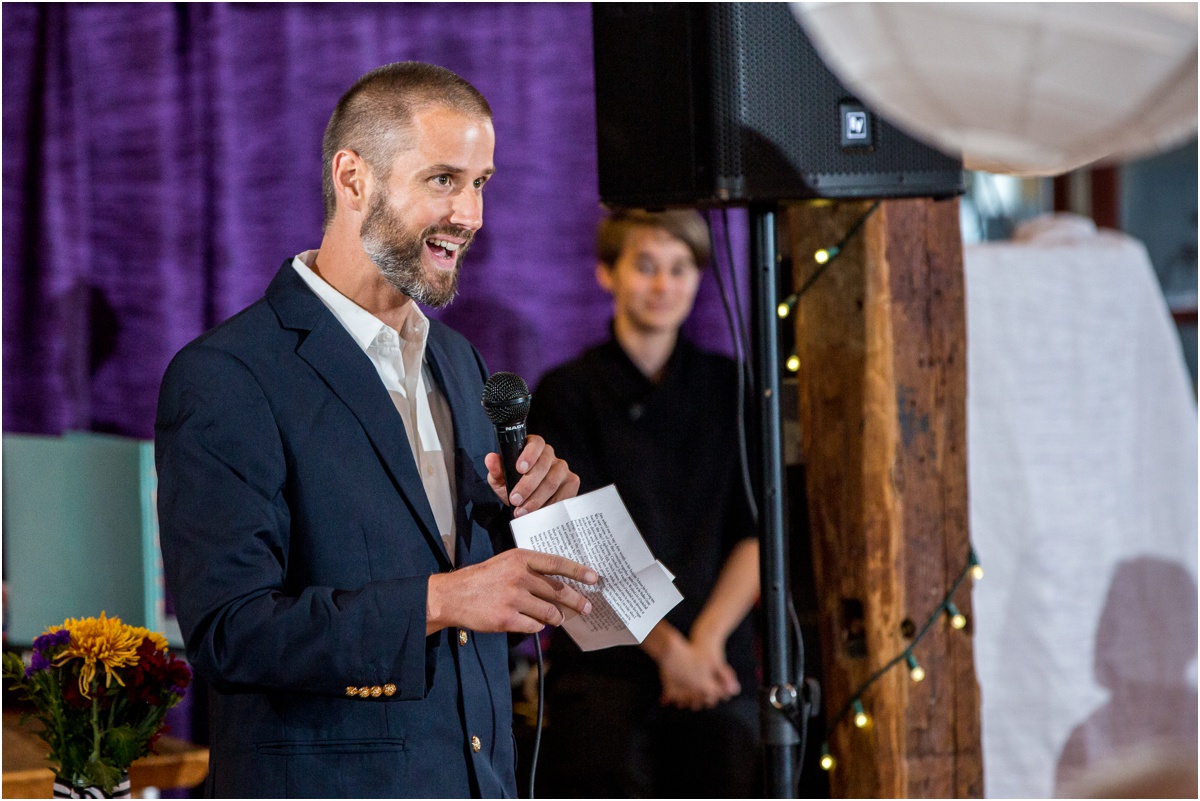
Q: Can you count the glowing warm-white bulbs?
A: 8